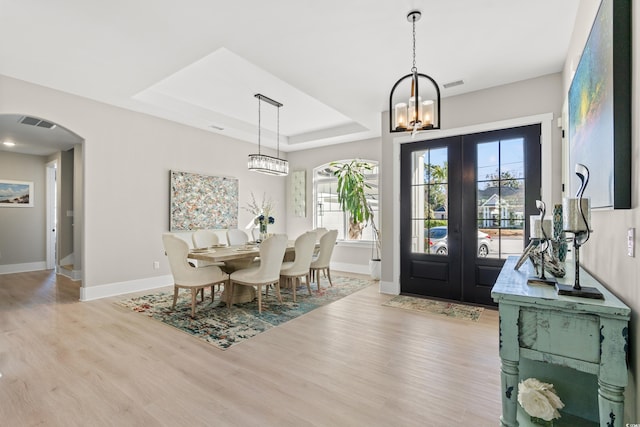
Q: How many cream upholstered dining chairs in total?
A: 8